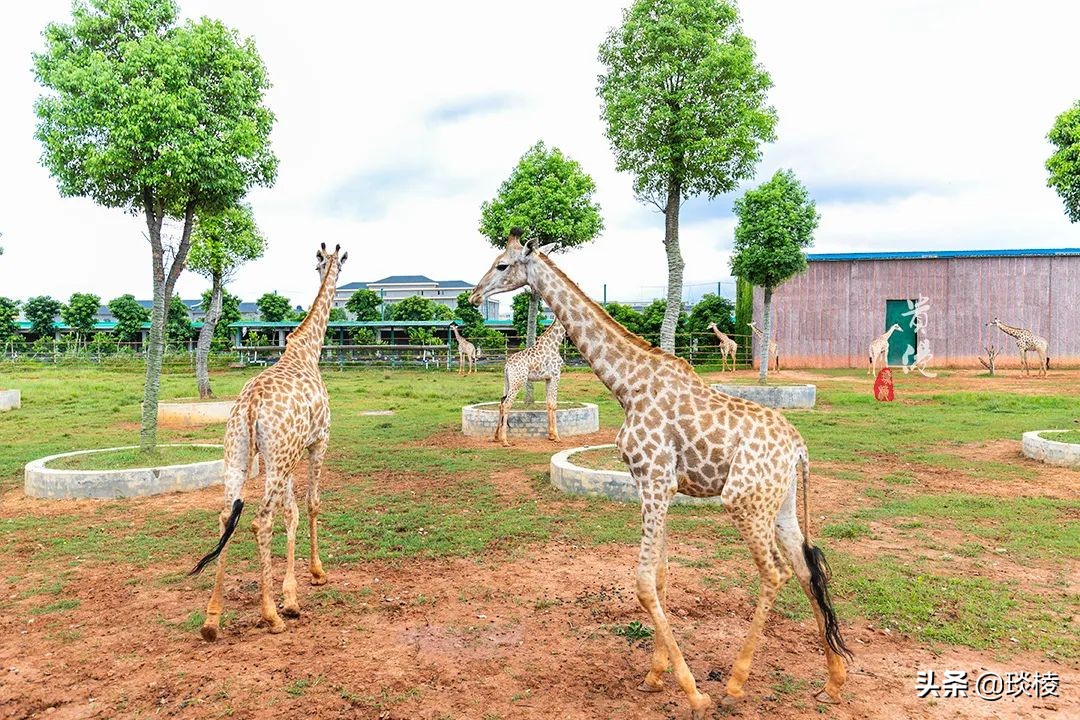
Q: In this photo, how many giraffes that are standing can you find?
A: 8